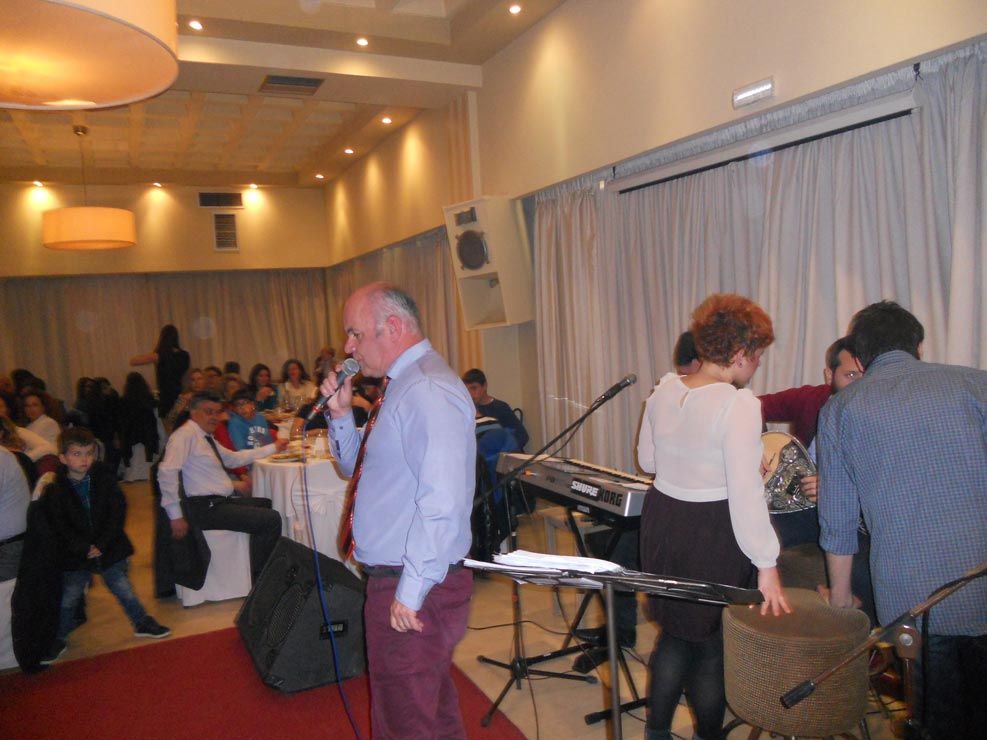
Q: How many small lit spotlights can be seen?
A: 9